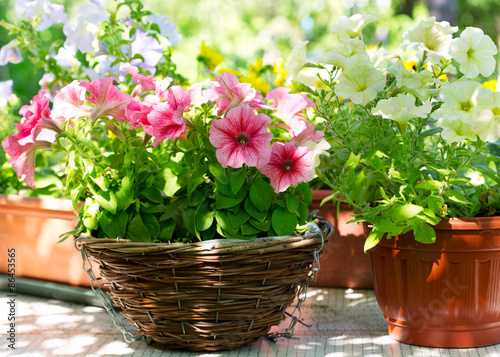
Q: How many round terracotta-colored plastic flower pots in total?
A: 1